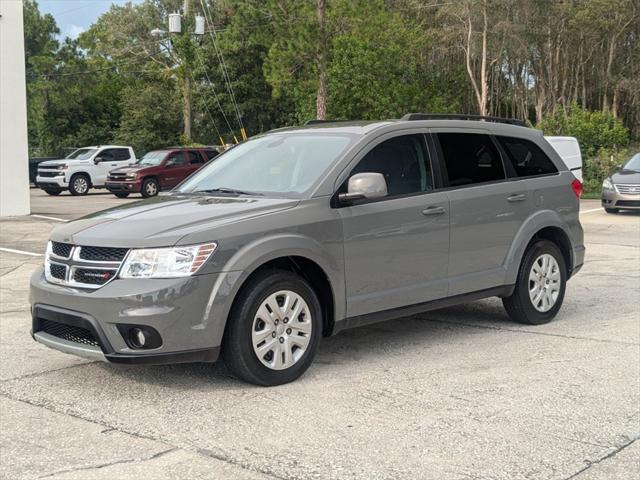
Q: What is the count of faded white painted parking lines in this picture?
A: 3